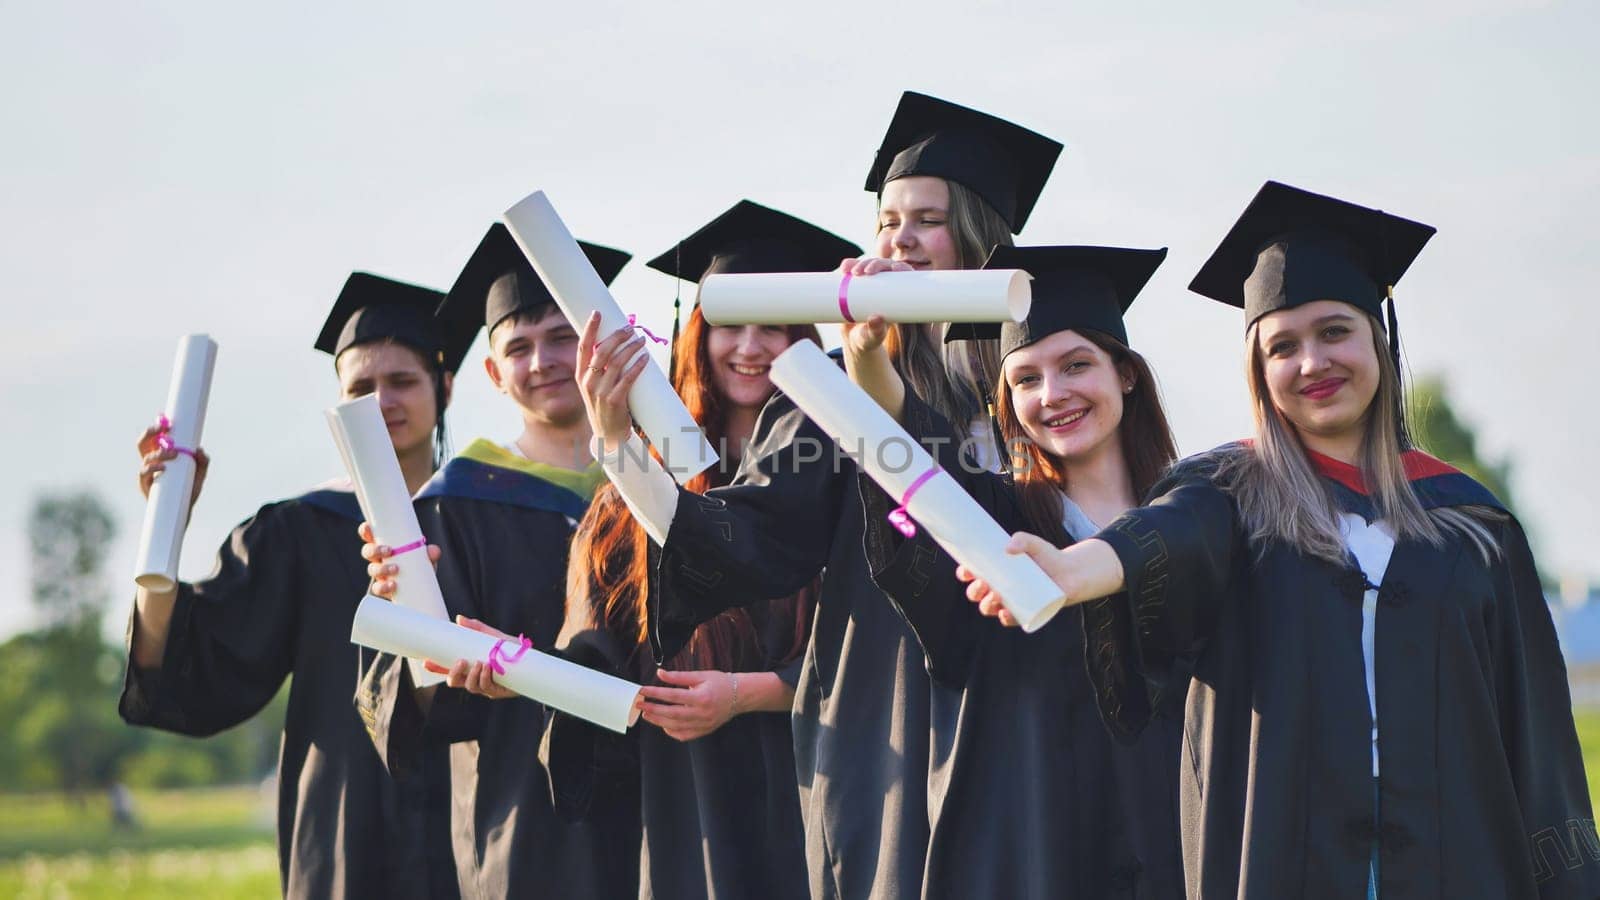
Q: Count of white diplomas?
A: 6